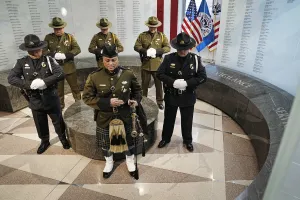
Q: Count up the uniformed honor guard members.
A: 6